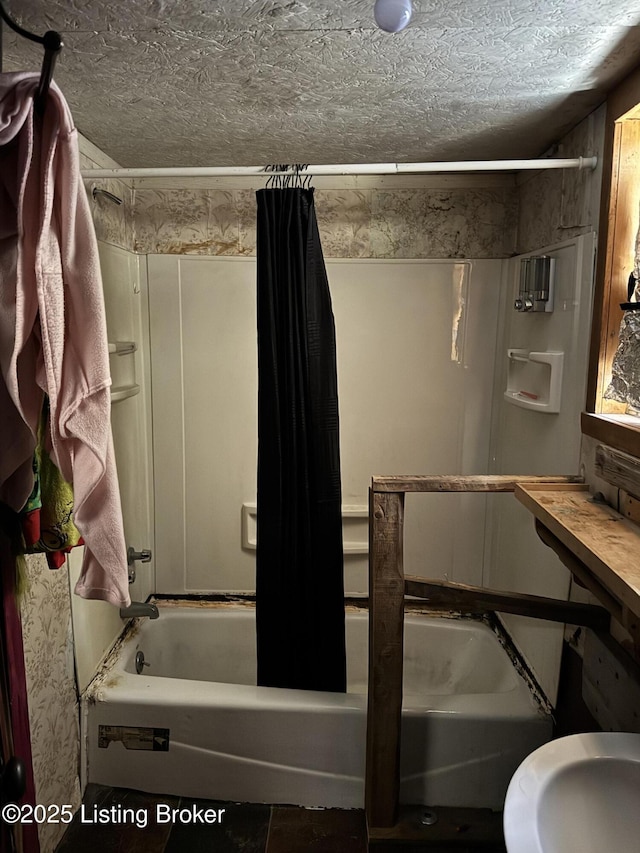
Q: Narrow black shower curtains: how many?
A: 1